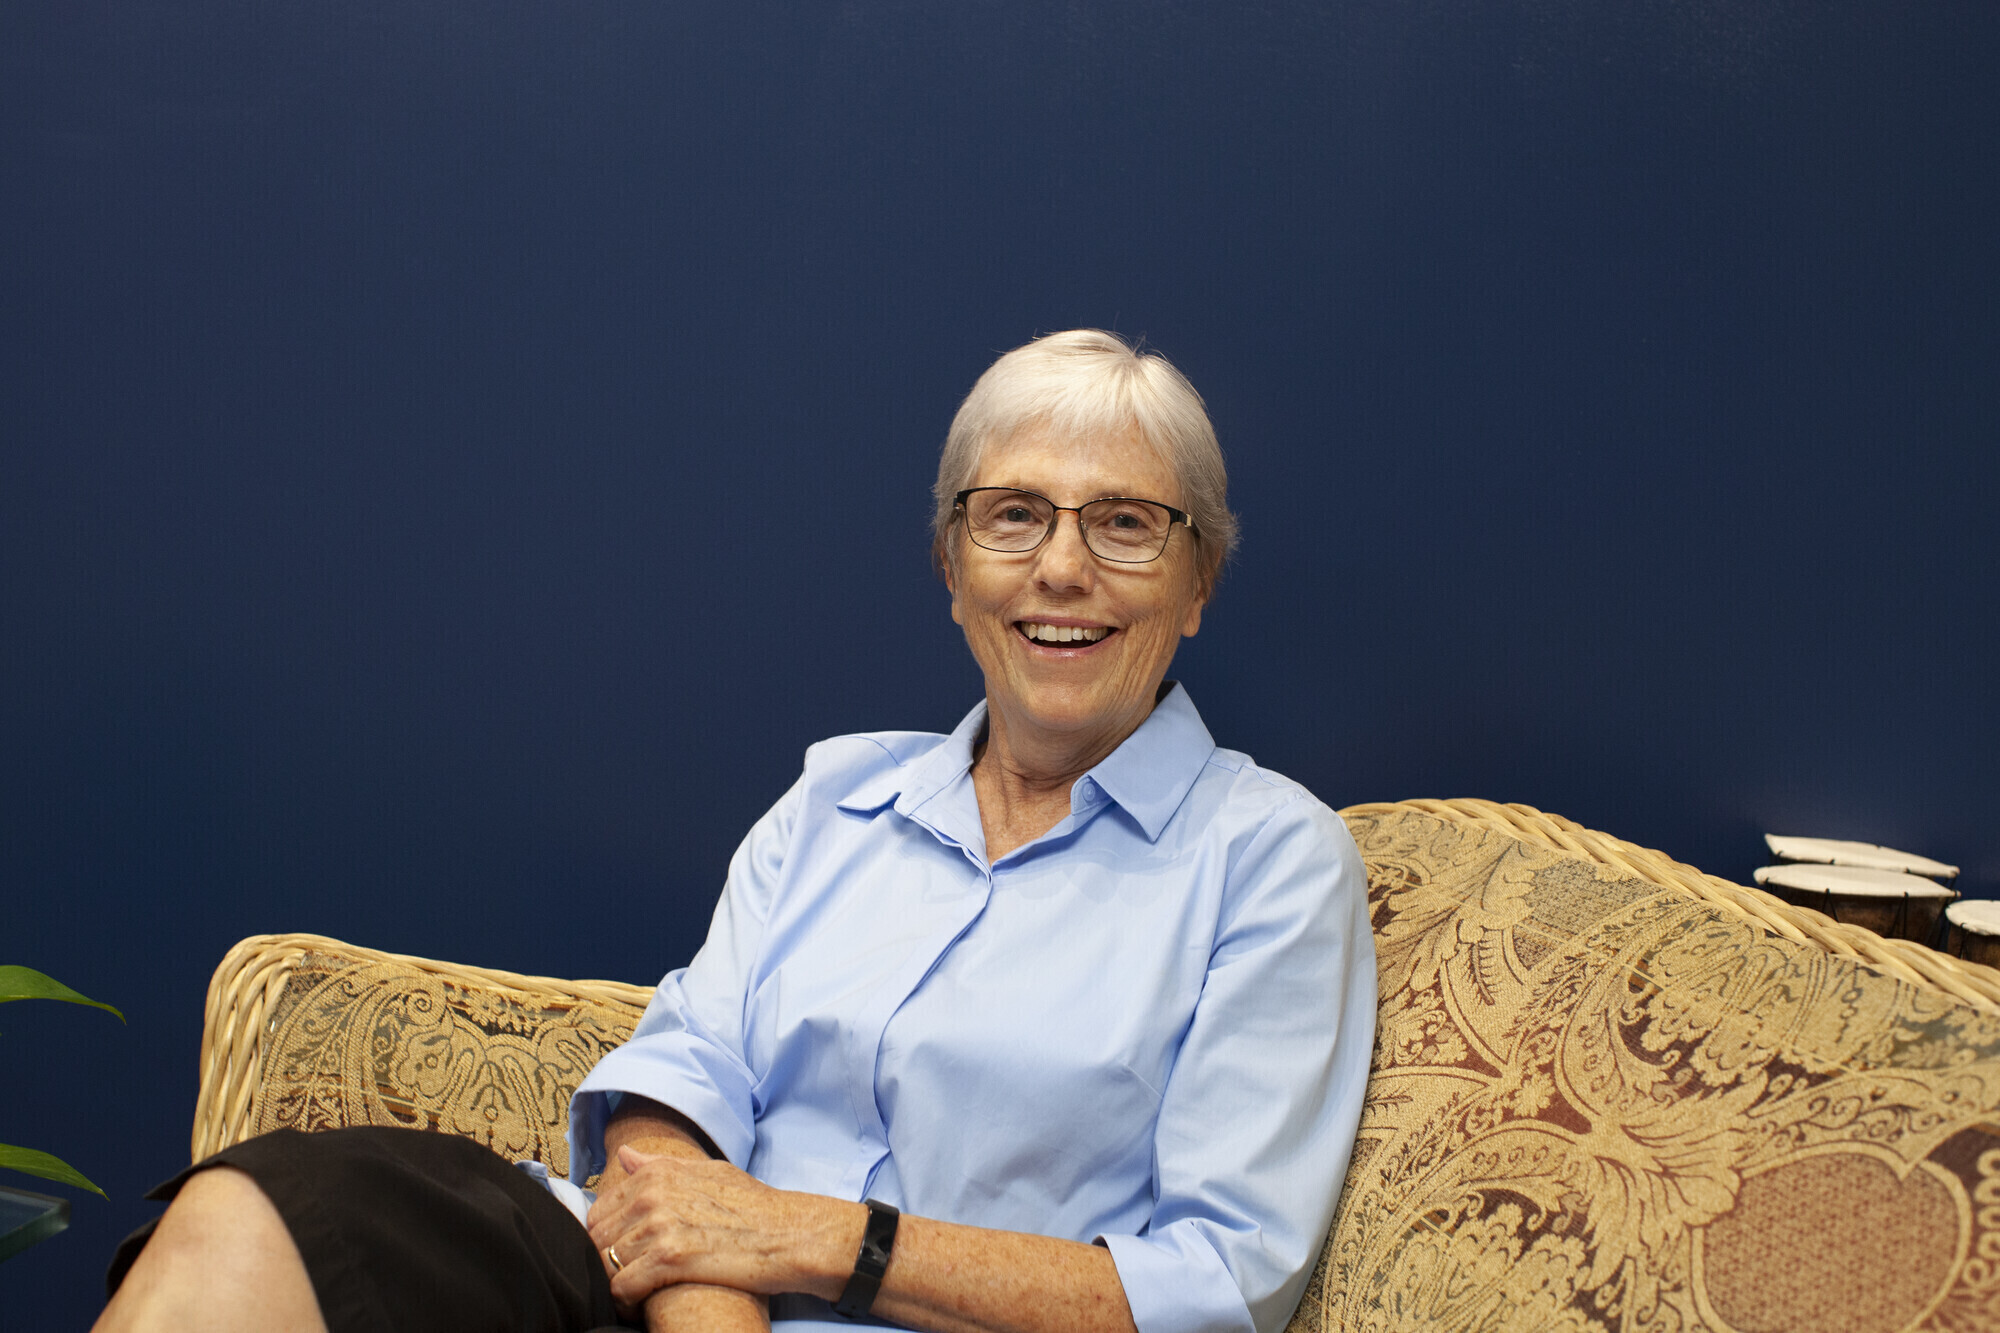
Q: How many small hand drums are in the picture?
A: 3